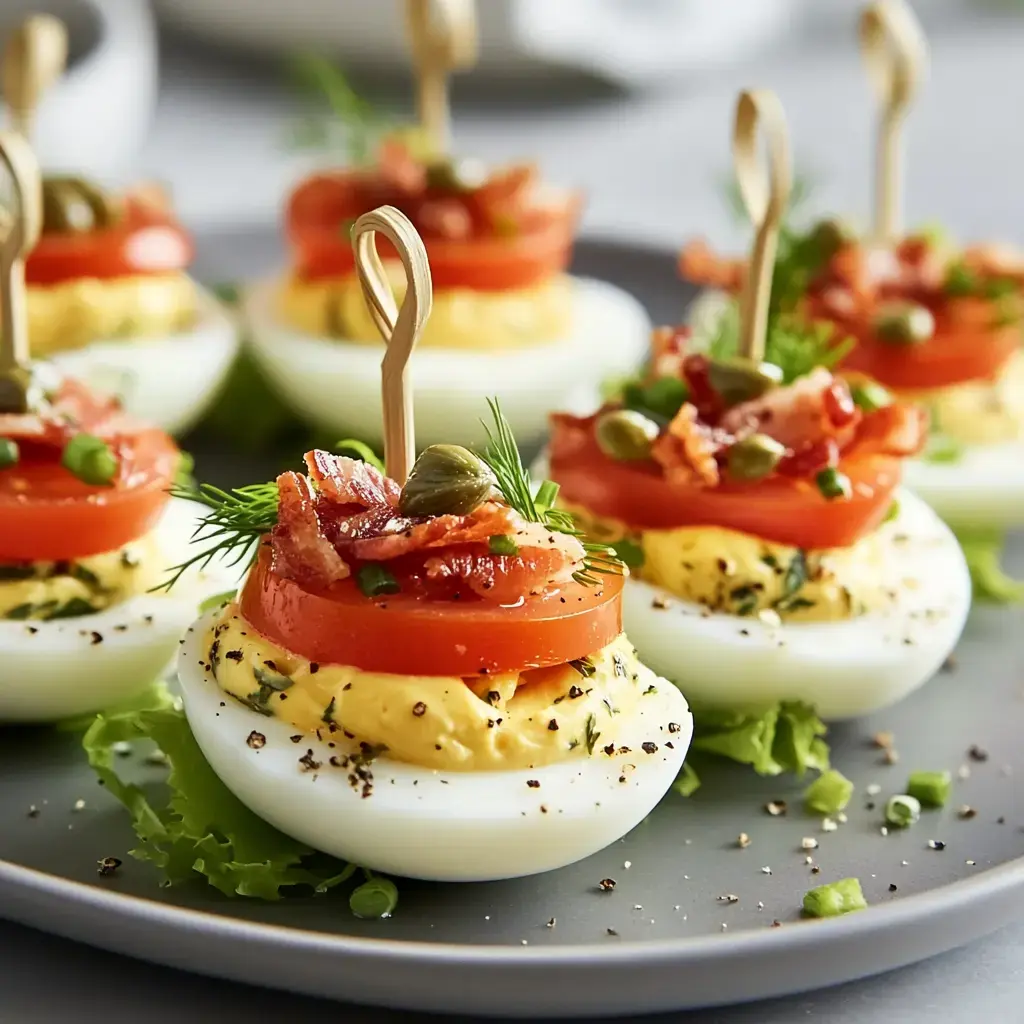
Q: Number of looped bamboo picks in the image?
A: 6